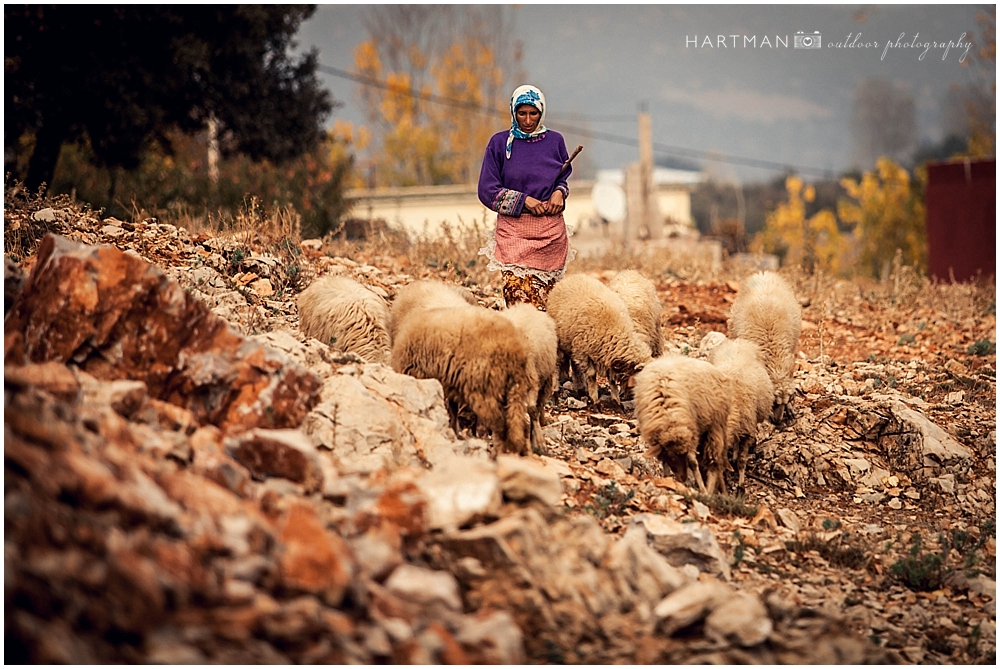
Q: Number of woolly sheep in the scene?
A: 9